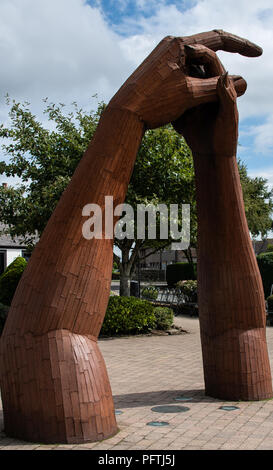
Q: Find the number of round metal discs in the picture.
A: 5